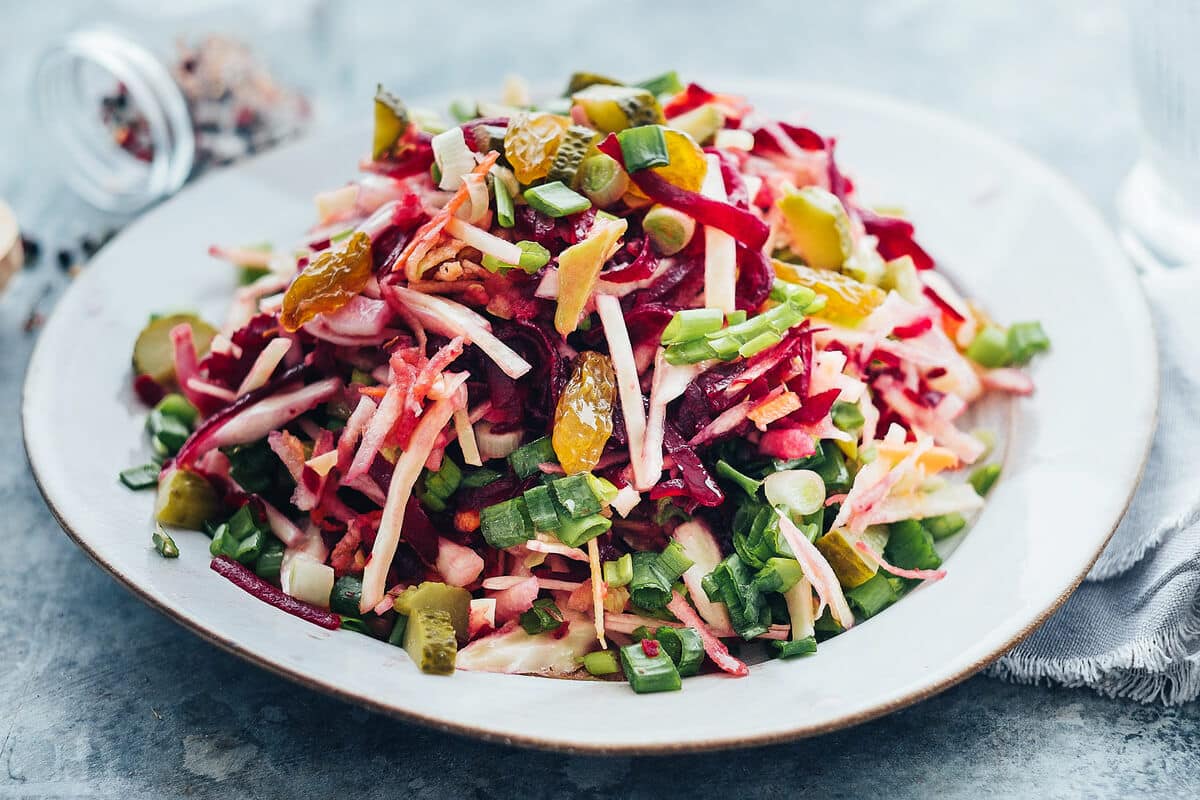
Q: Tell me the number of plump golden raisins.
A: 5